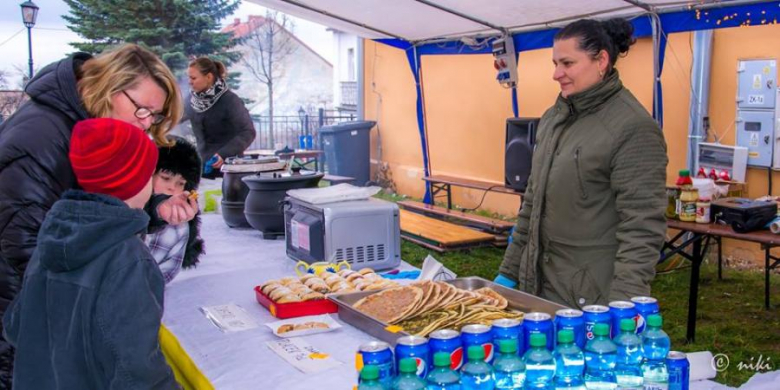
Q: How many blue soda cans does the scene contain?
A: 11